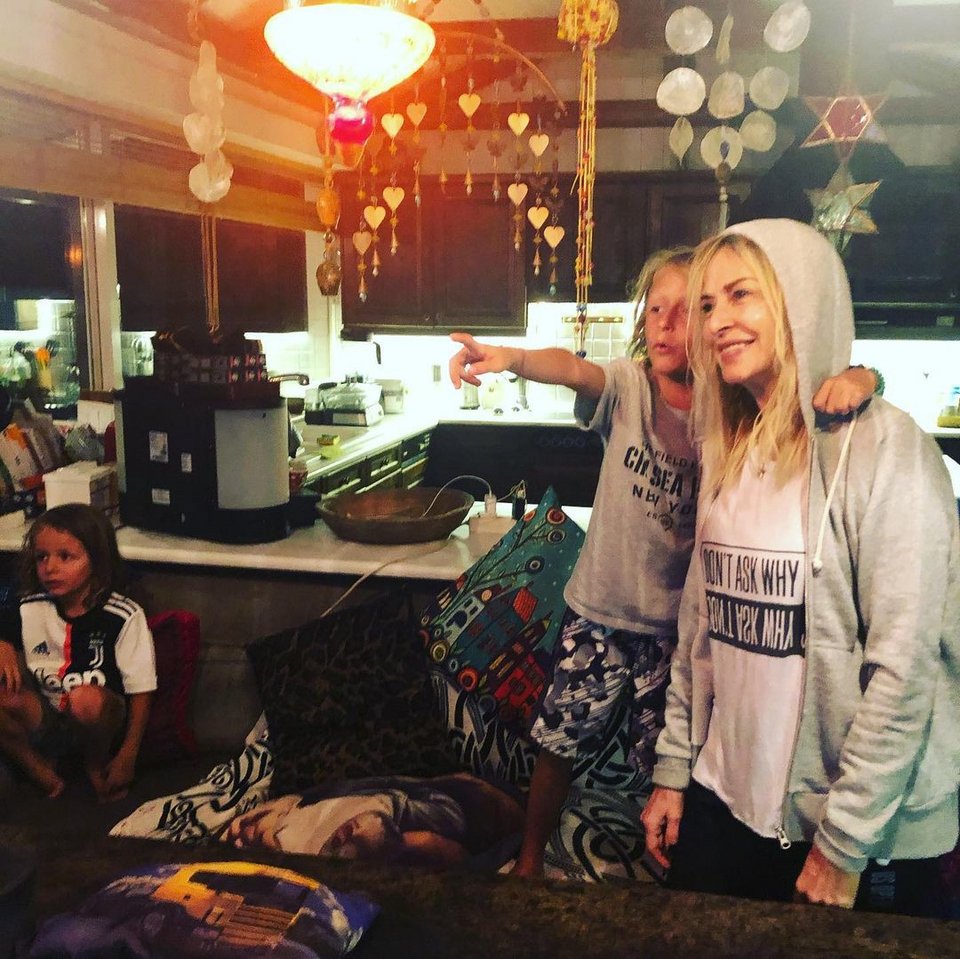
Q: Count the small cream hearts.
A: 11